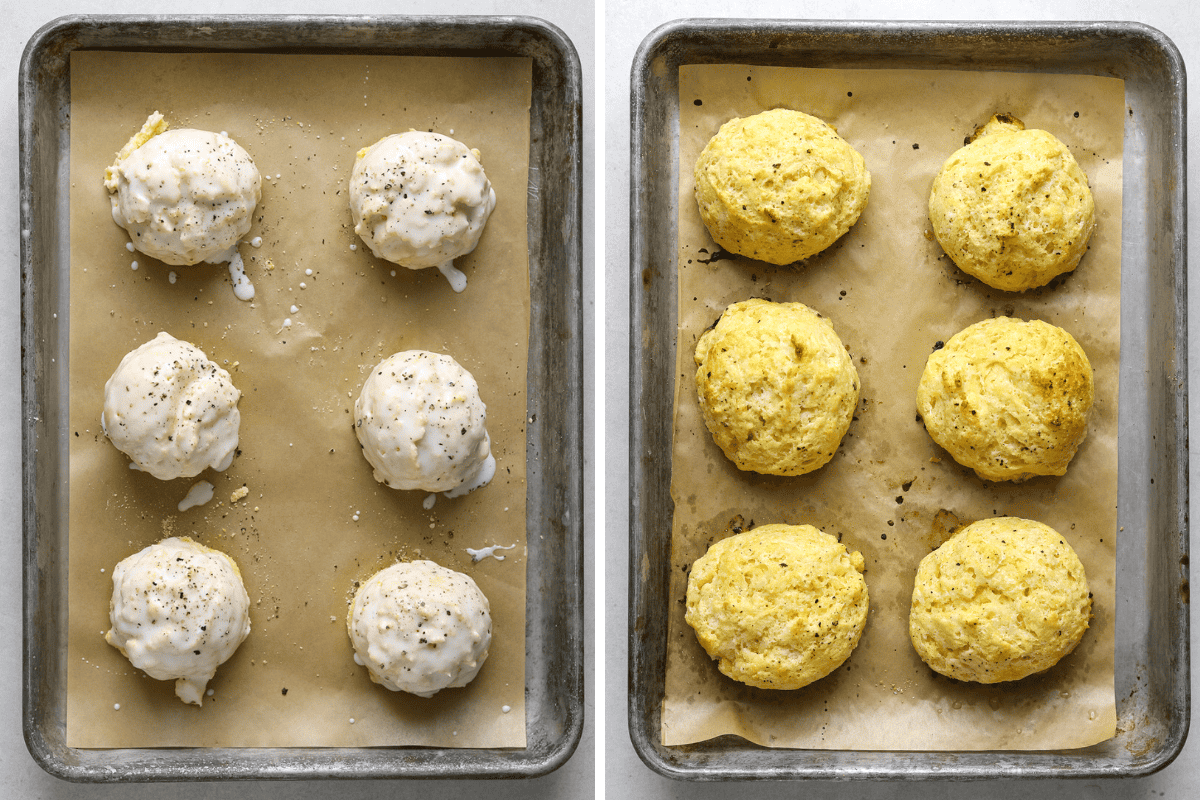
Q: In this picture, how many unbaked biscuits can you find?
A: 6